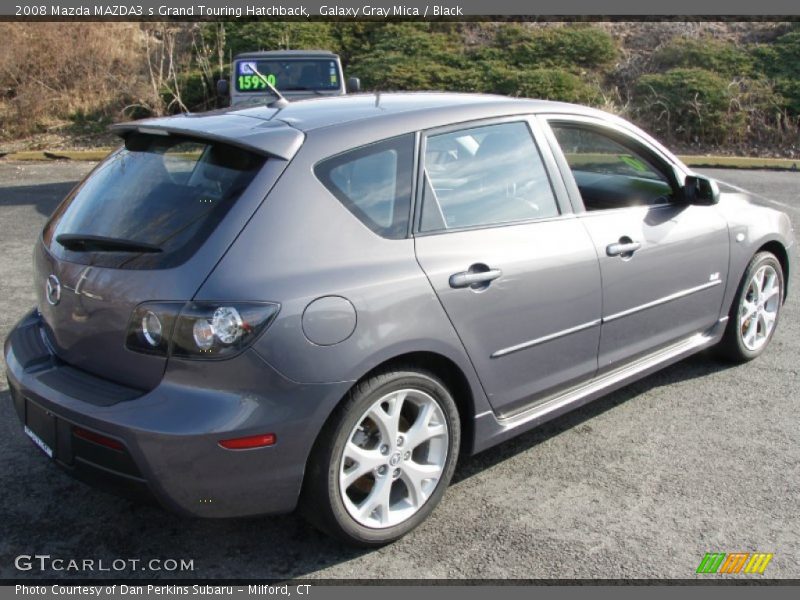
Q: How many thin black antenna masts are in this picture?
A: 1